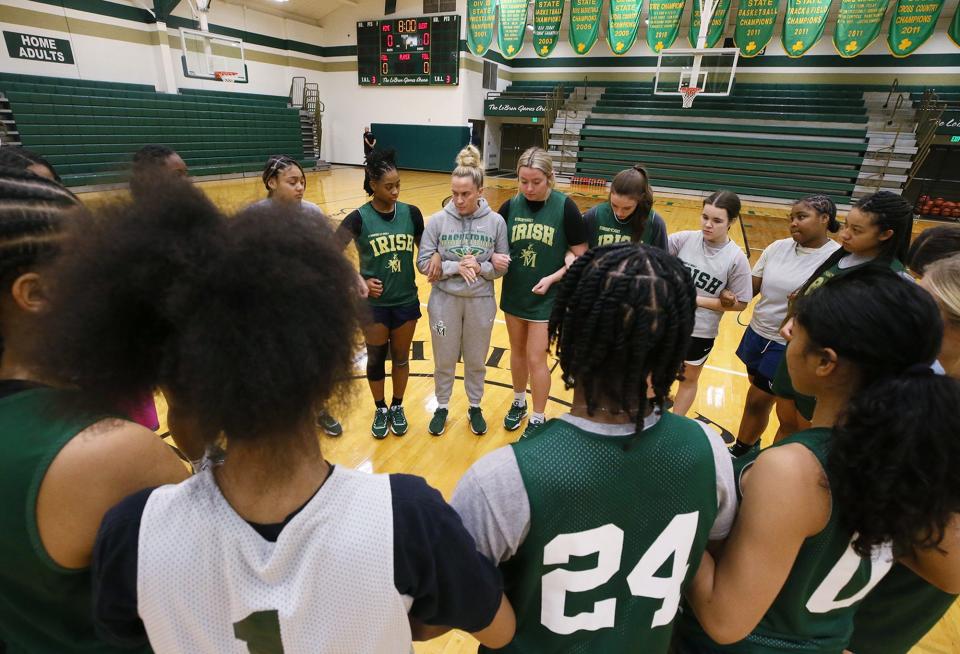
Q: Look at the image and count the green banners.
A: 12